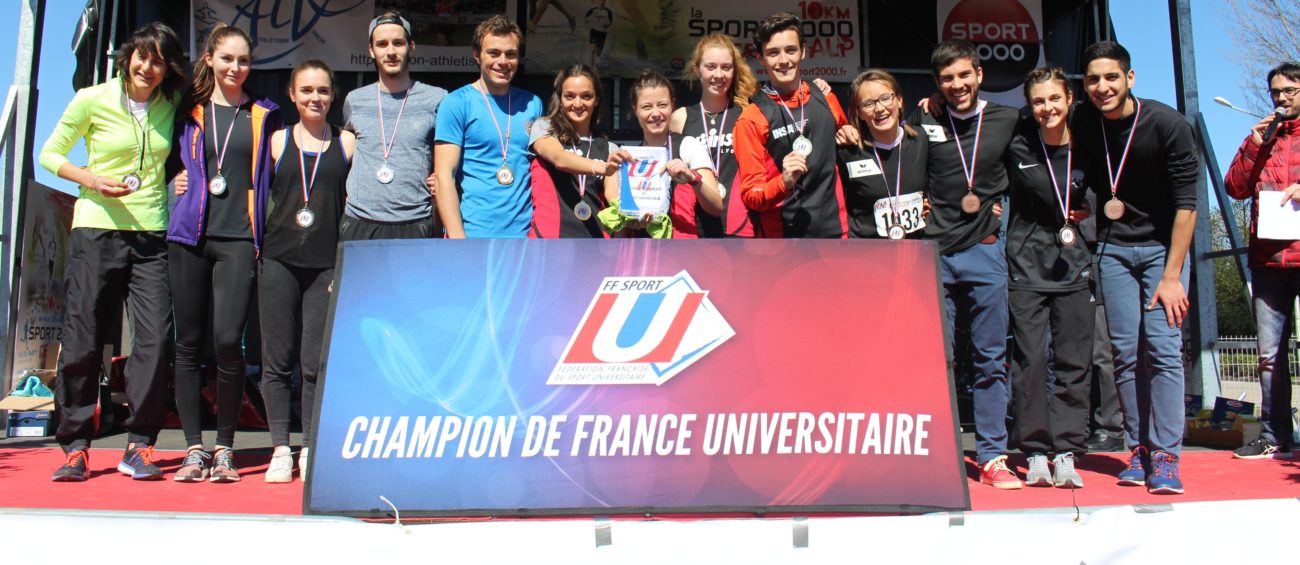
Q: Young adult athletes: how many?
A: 13